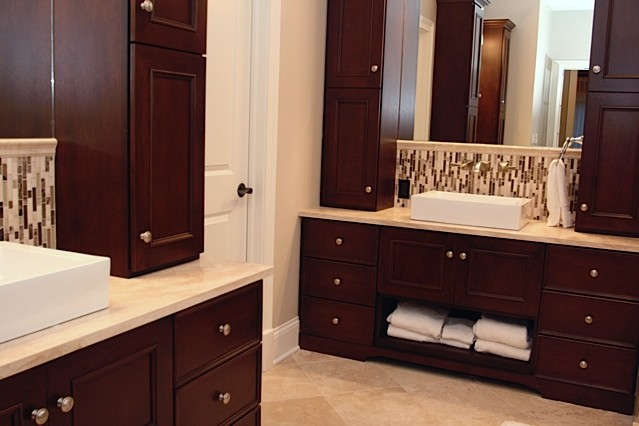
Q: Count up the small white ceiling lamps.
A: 0